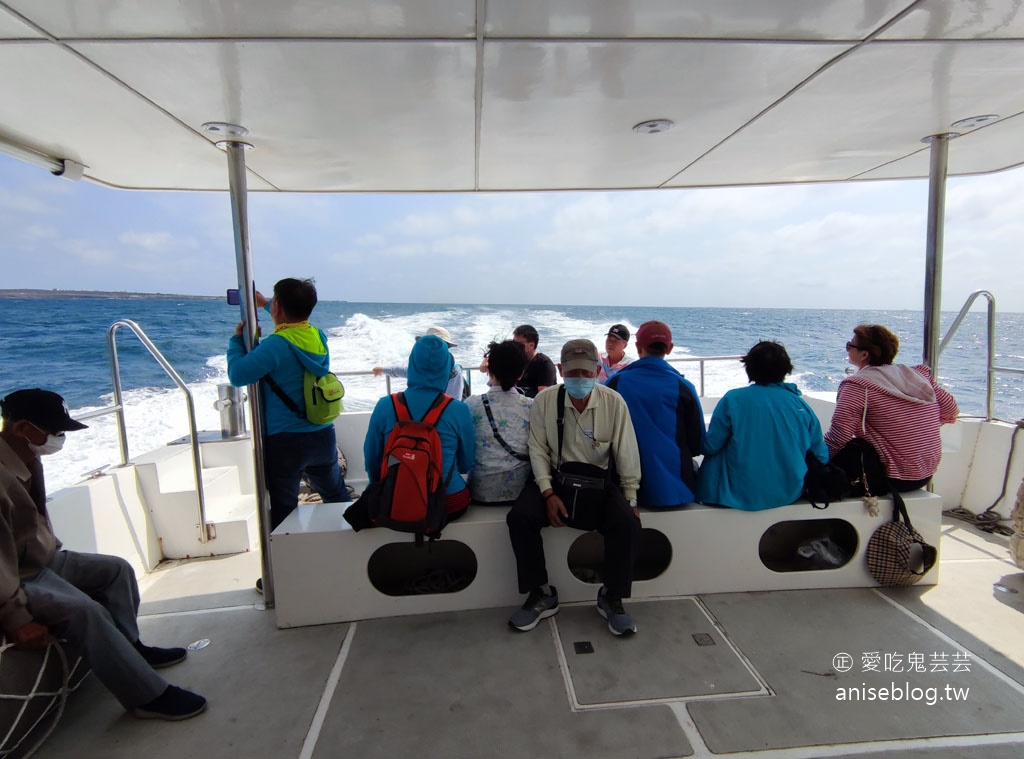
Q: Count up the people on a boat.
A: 11